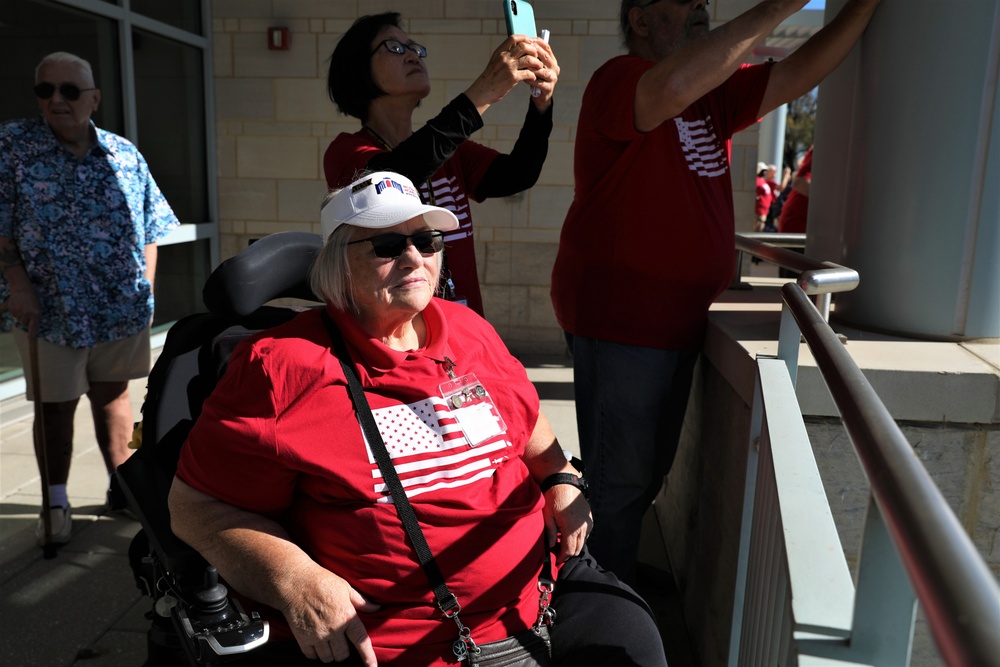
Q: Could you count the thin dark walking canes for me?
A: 1